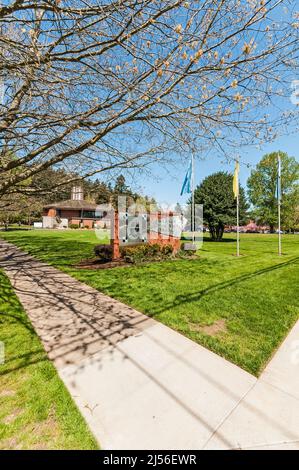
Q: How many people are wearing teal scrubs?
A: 0